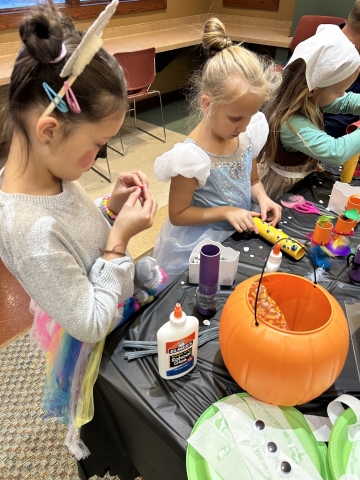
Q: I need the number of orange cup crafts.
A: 3